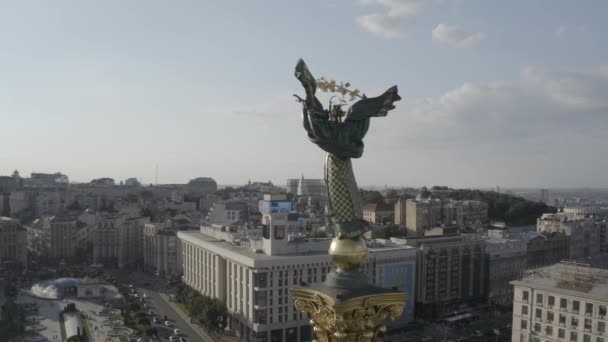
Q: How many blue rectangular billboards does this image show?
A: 2